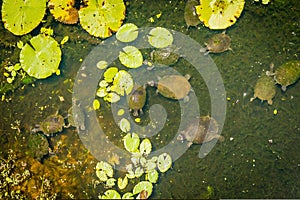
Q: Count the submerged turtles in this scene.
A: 11